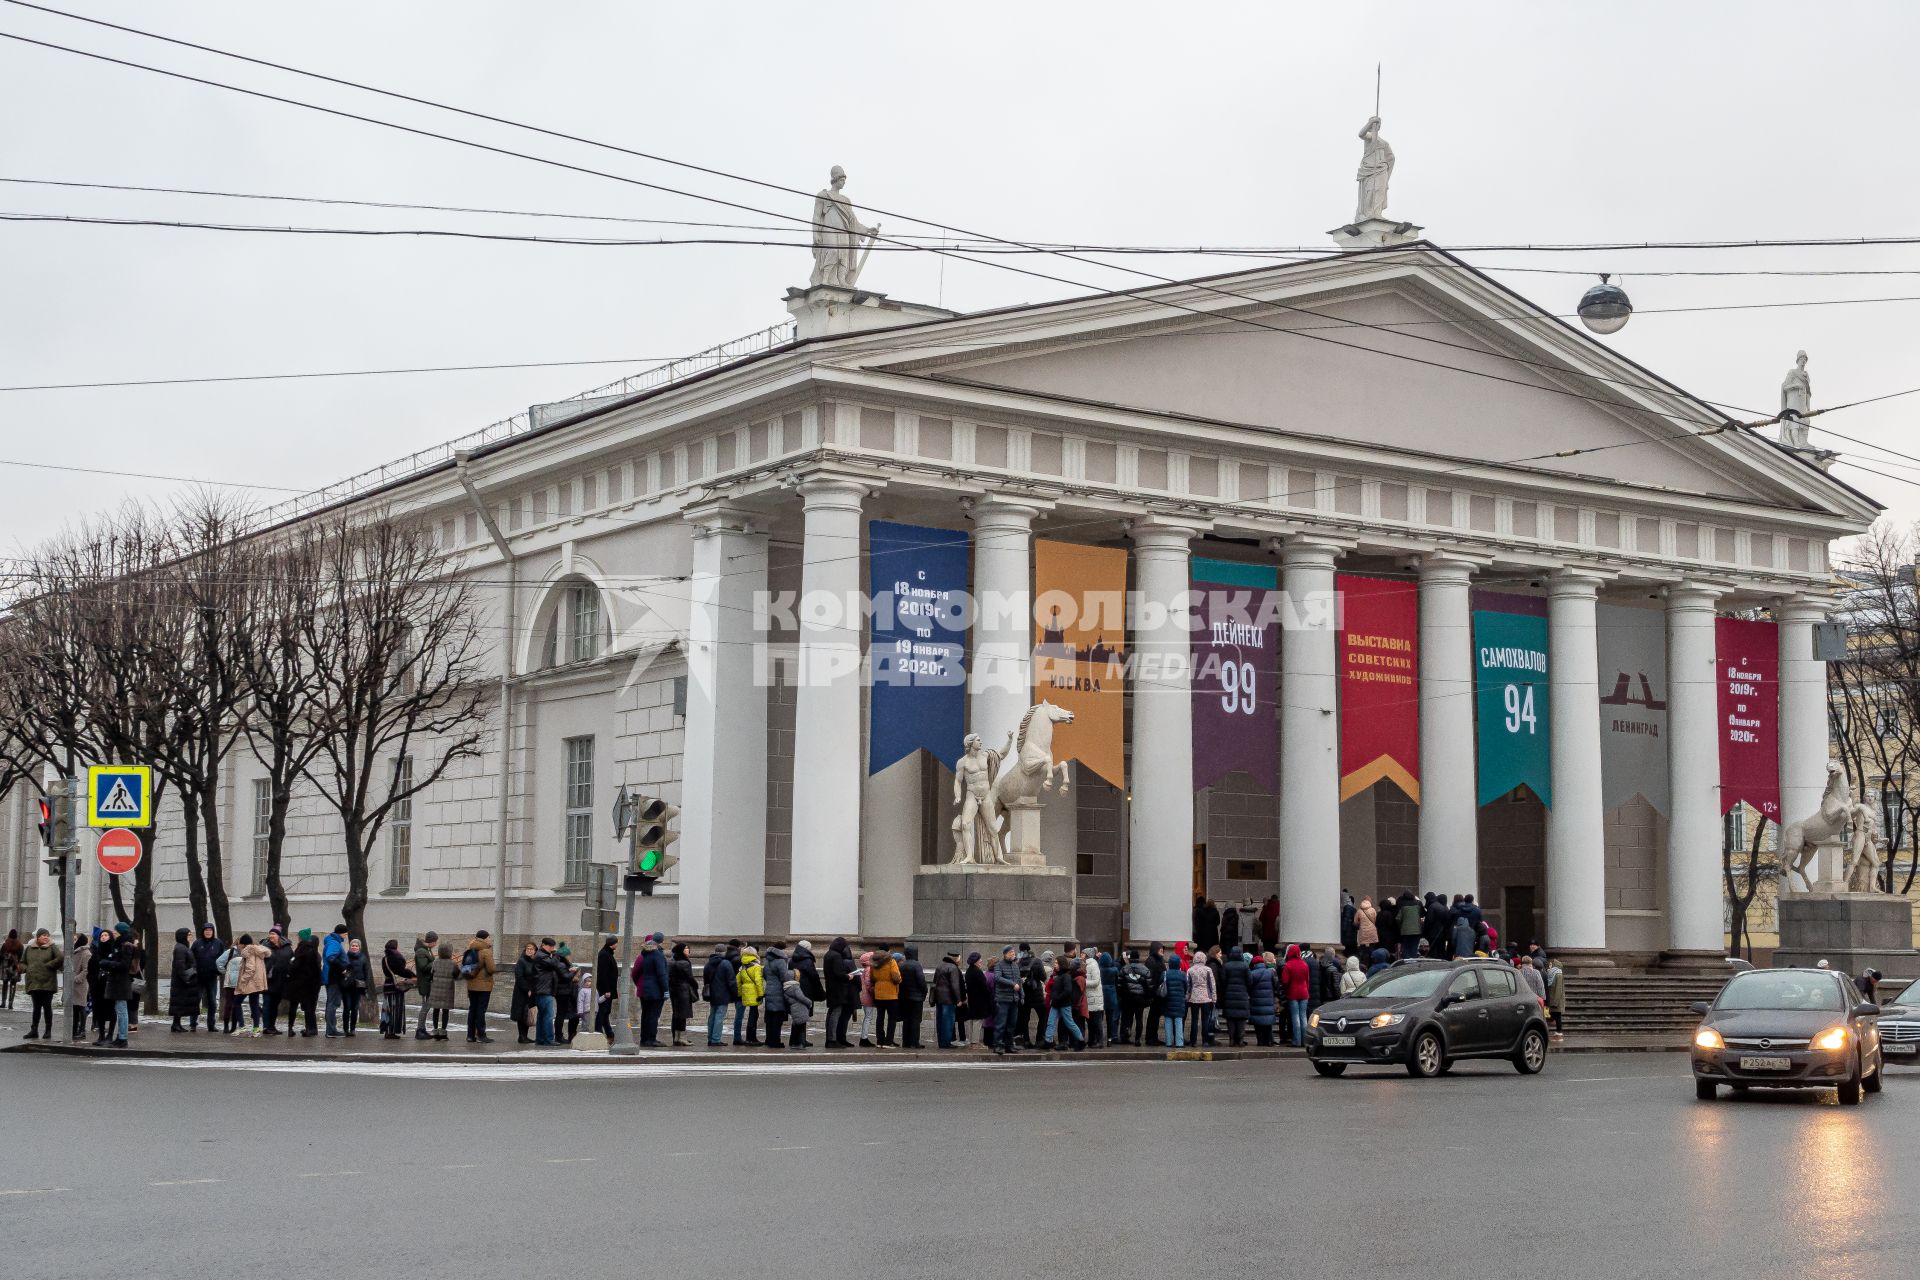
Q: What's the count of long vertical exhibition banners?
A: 7